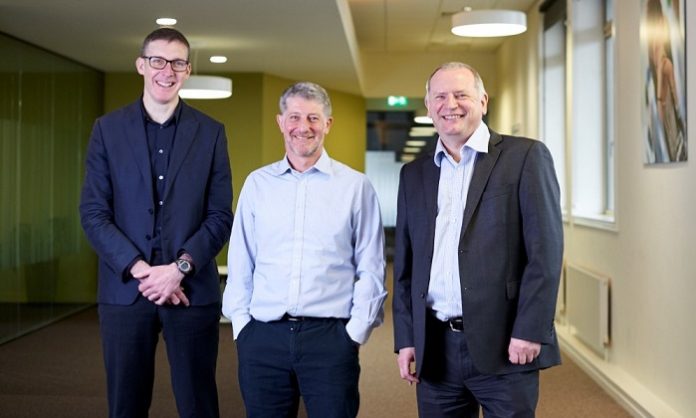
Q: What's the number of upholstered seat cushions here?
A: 0